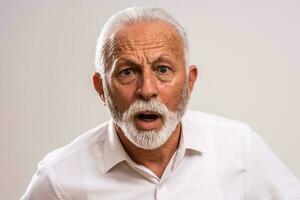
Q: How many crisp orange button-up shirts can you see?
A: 0